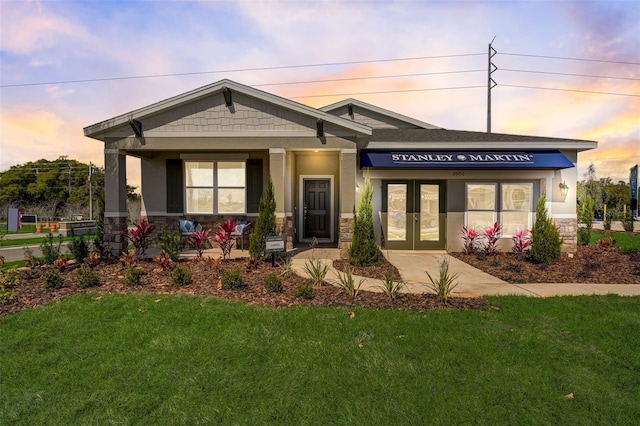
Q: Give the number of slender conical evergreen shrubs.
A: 3